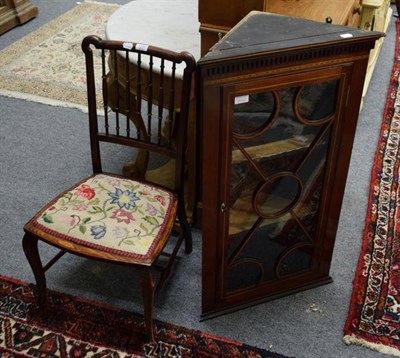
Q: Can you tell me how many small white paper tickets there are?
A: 4